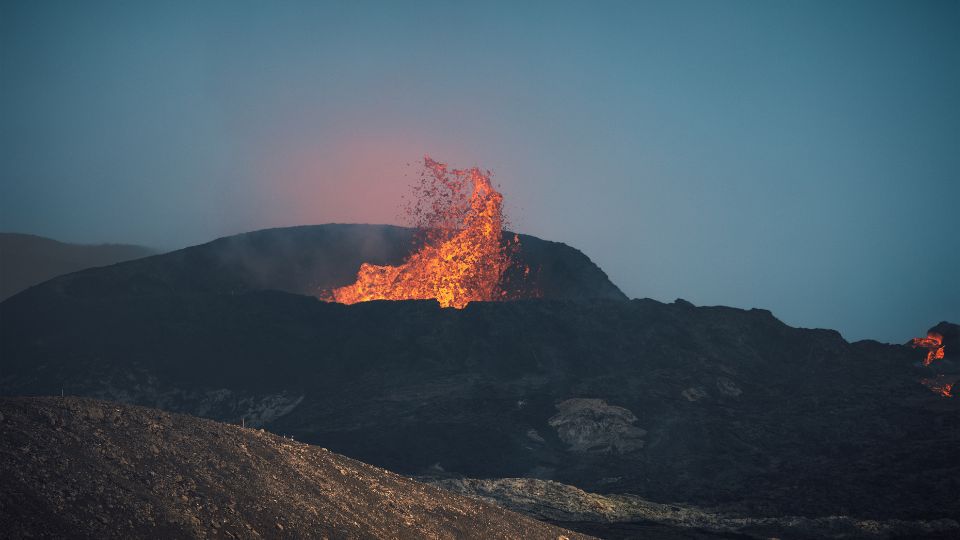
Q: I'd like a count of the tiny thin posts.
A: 2